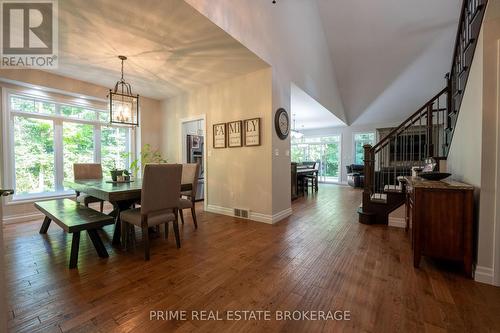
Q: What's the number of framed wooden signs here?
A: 3